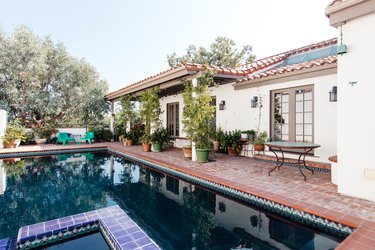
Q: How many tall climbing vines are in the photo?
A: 3